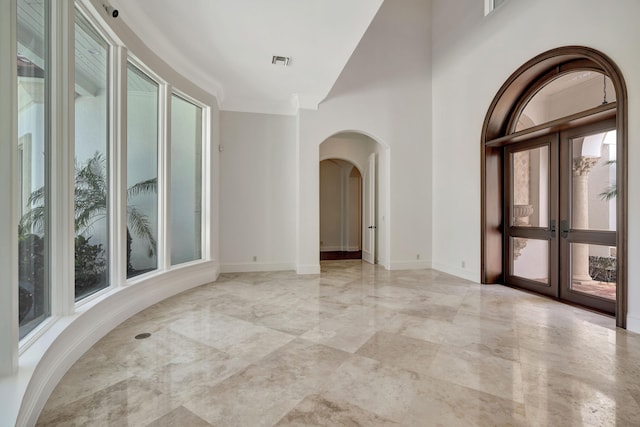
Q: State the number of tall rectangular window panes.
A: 4